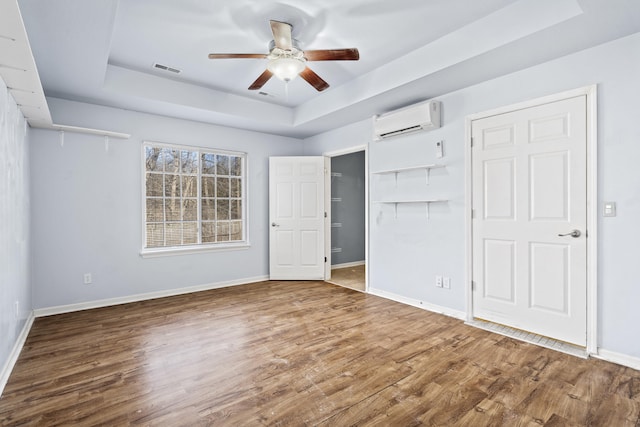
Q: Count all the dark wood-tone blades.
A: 4